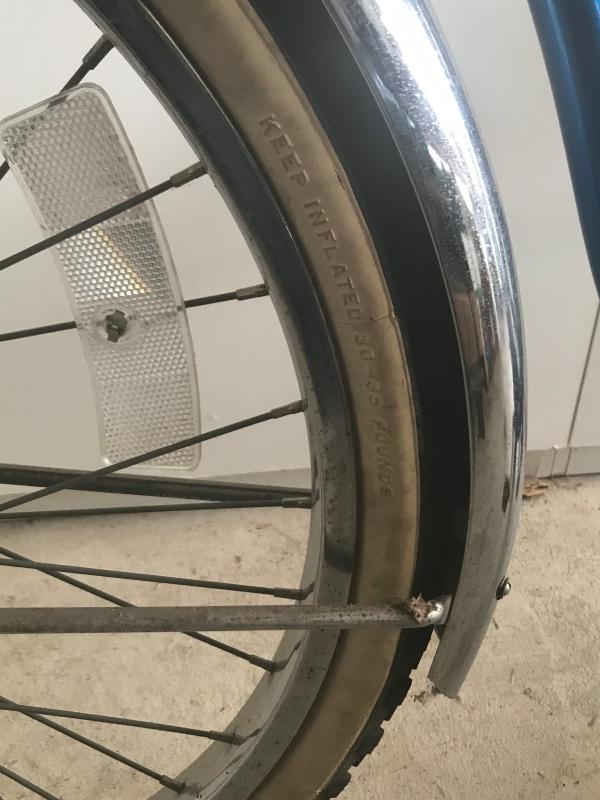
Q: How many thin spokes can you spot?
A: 10